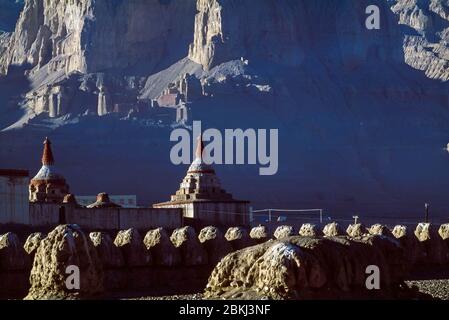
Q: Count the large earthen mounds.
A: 2